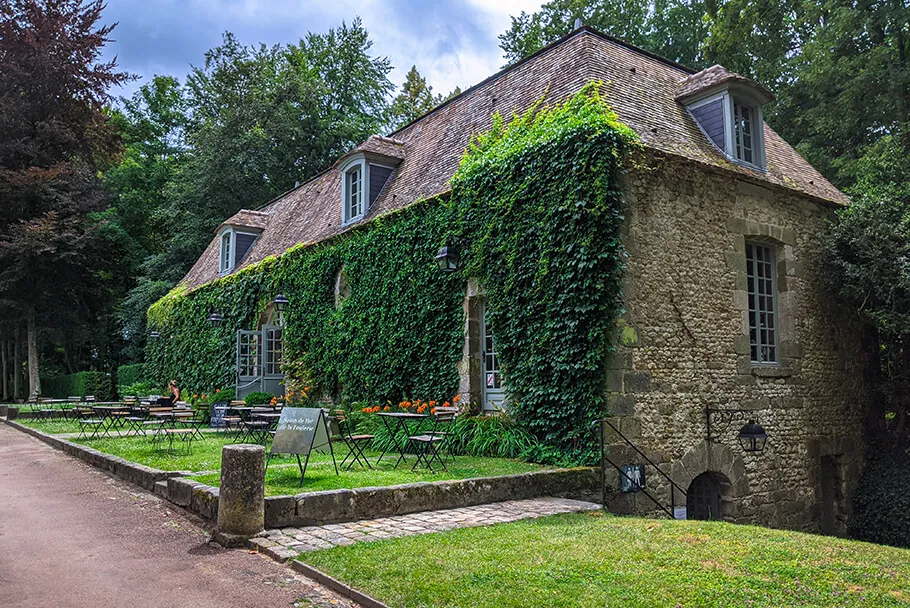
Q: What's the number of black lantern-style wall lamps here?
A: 5